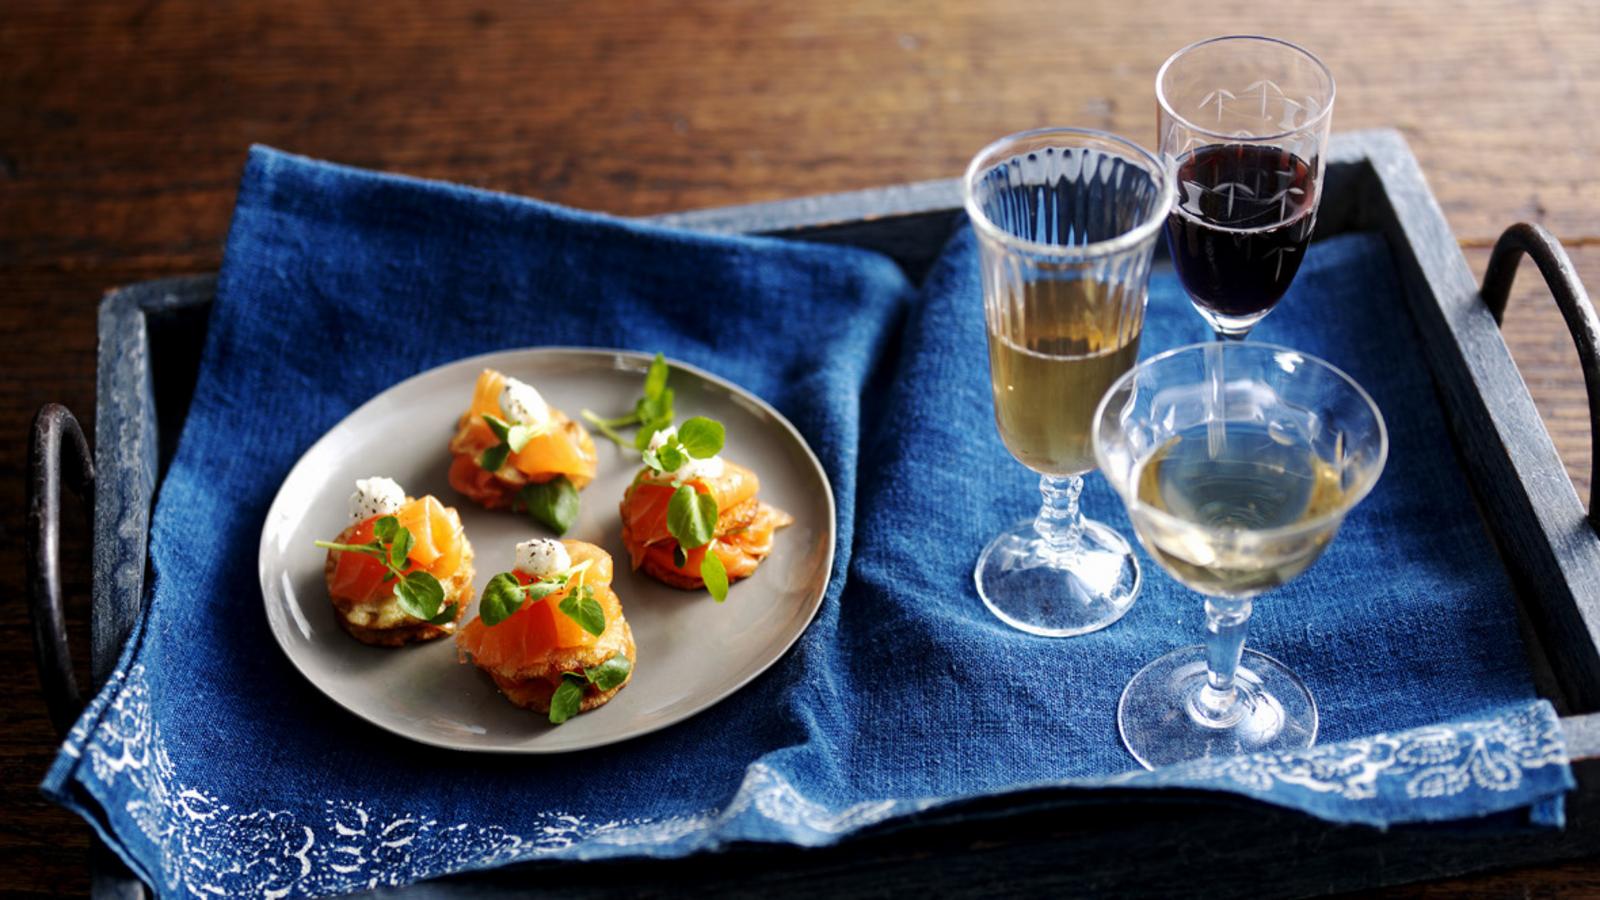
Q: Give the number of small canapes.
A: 4